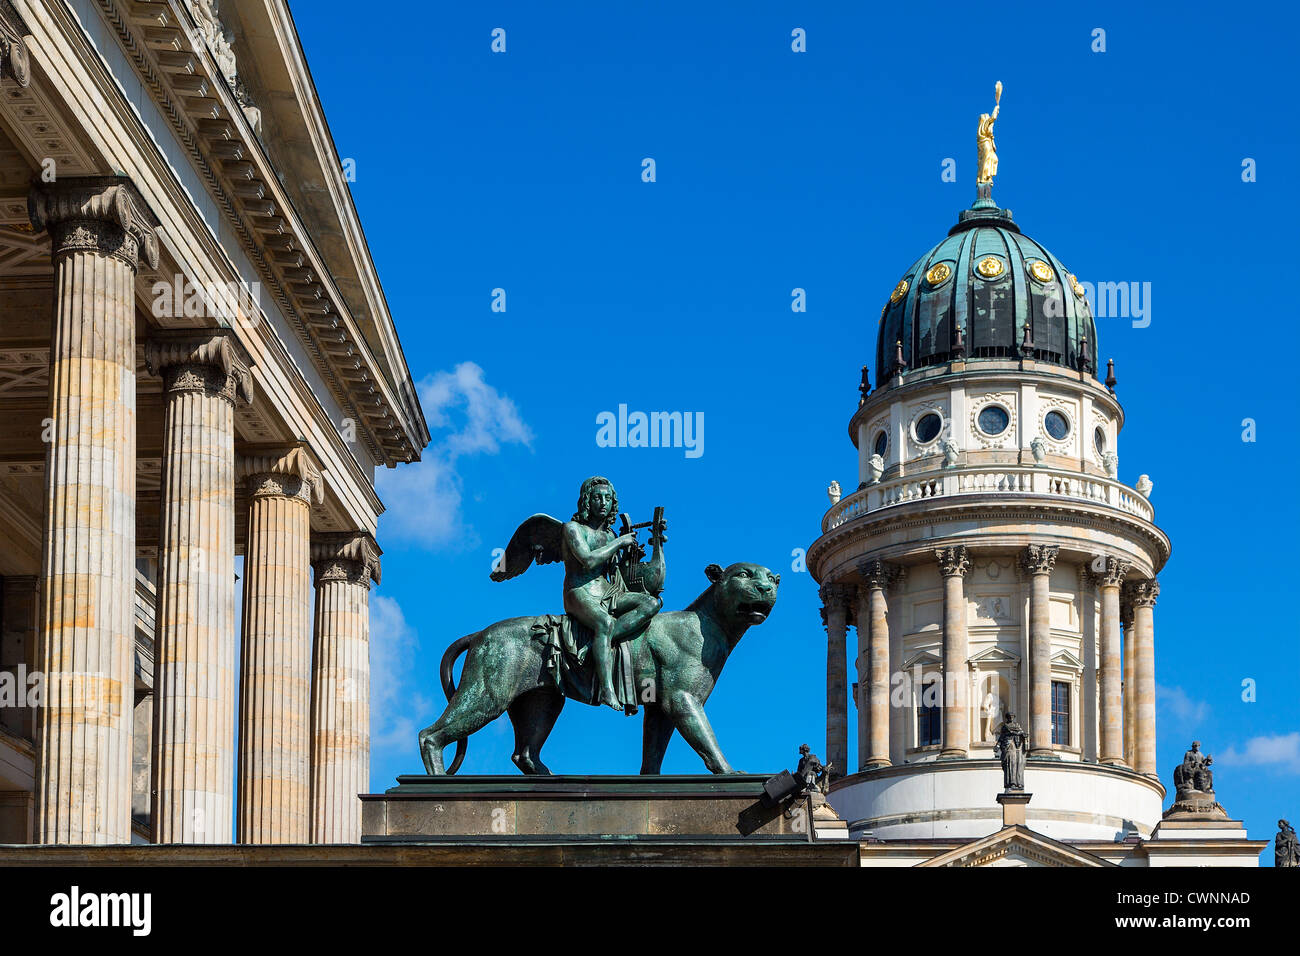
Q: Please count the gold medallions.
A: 5